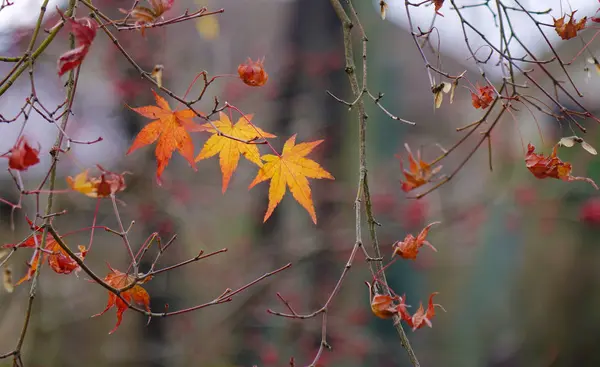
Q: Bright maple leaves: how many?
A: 3